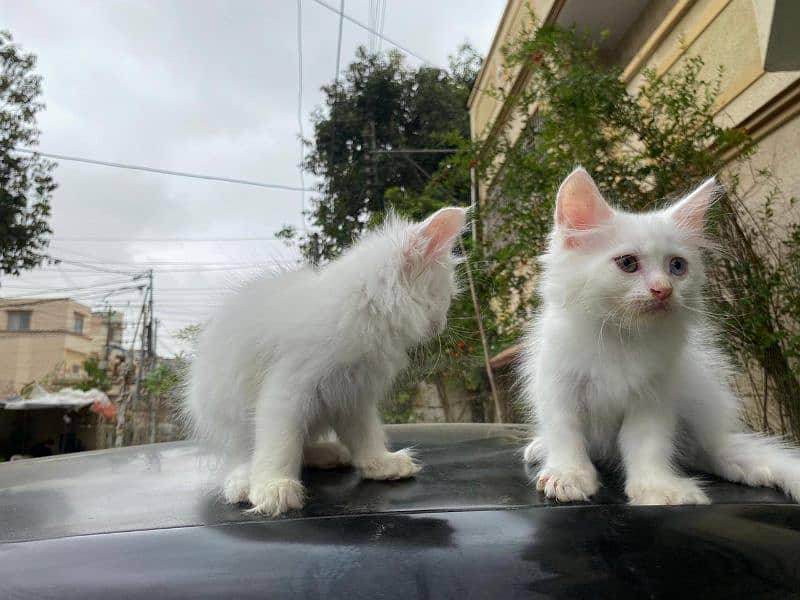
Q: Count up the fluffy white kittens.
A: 2